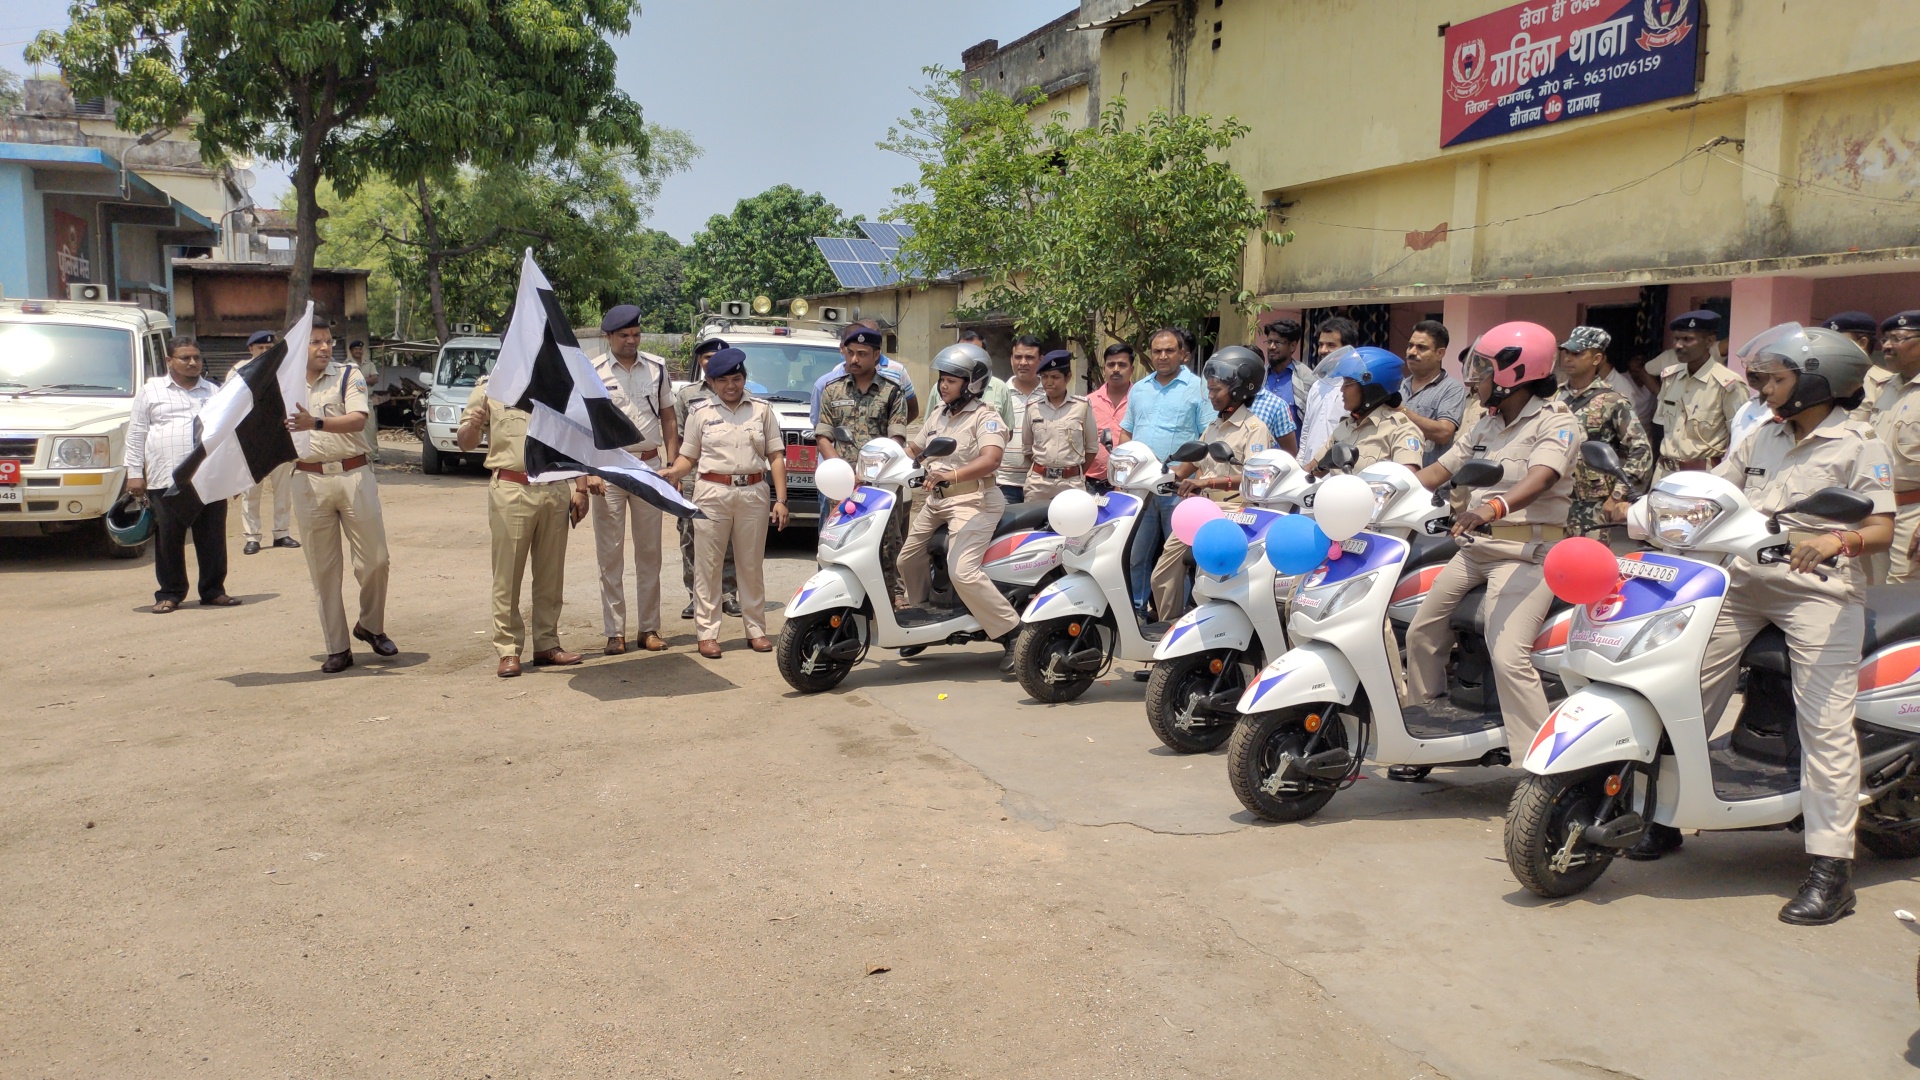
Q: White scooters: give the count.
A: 5